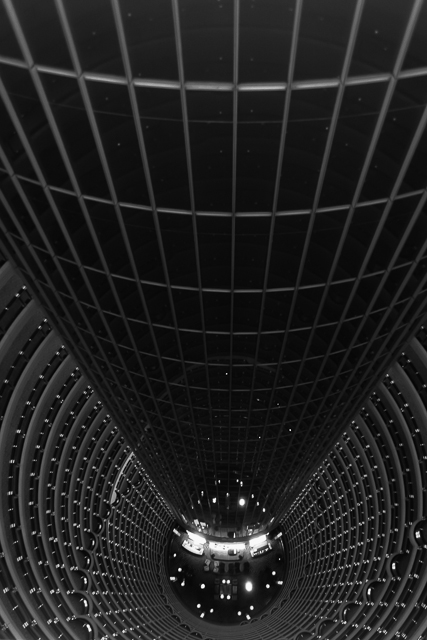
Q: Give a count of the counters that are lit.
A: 3